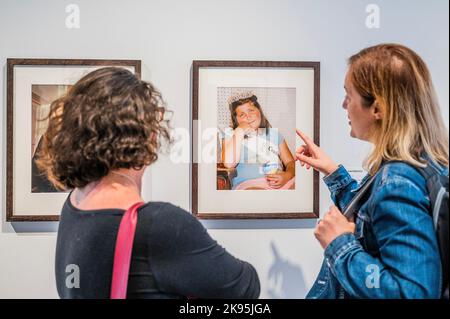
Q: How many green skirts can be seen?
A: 0